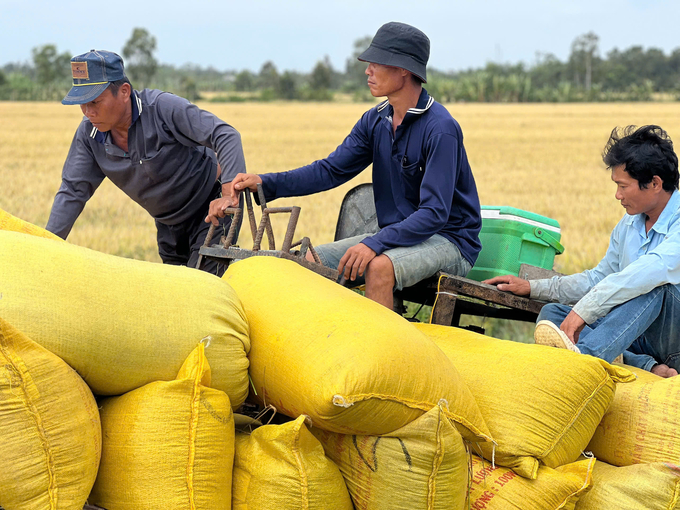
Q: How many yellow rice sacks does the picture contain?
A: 11